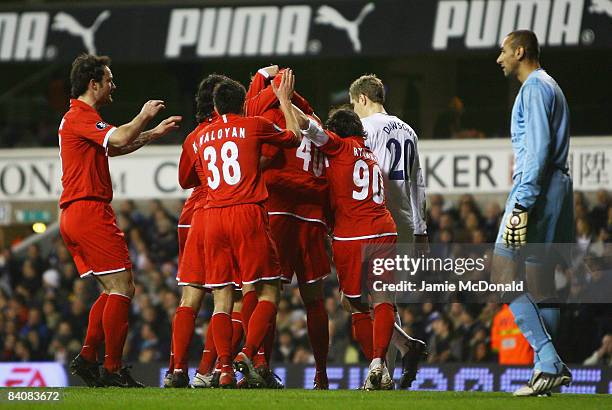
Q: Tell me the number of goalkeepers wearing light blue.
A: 1